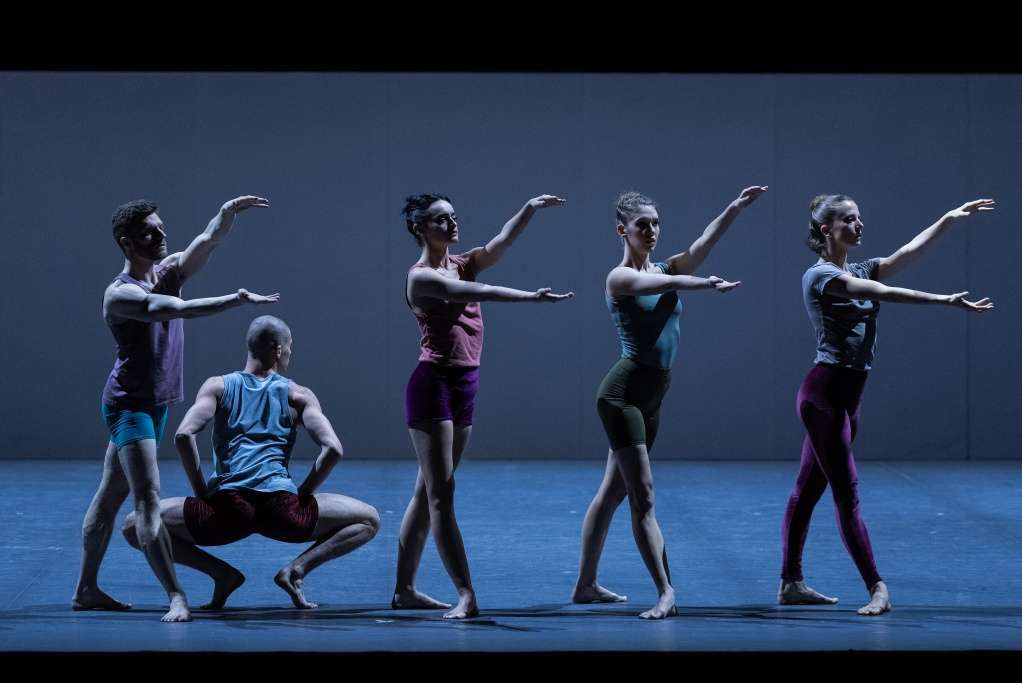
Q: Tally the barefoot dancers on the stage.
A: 5